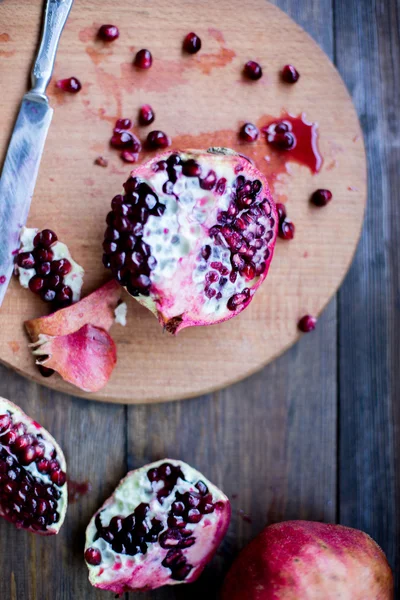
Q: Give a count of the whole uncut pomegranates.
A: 1